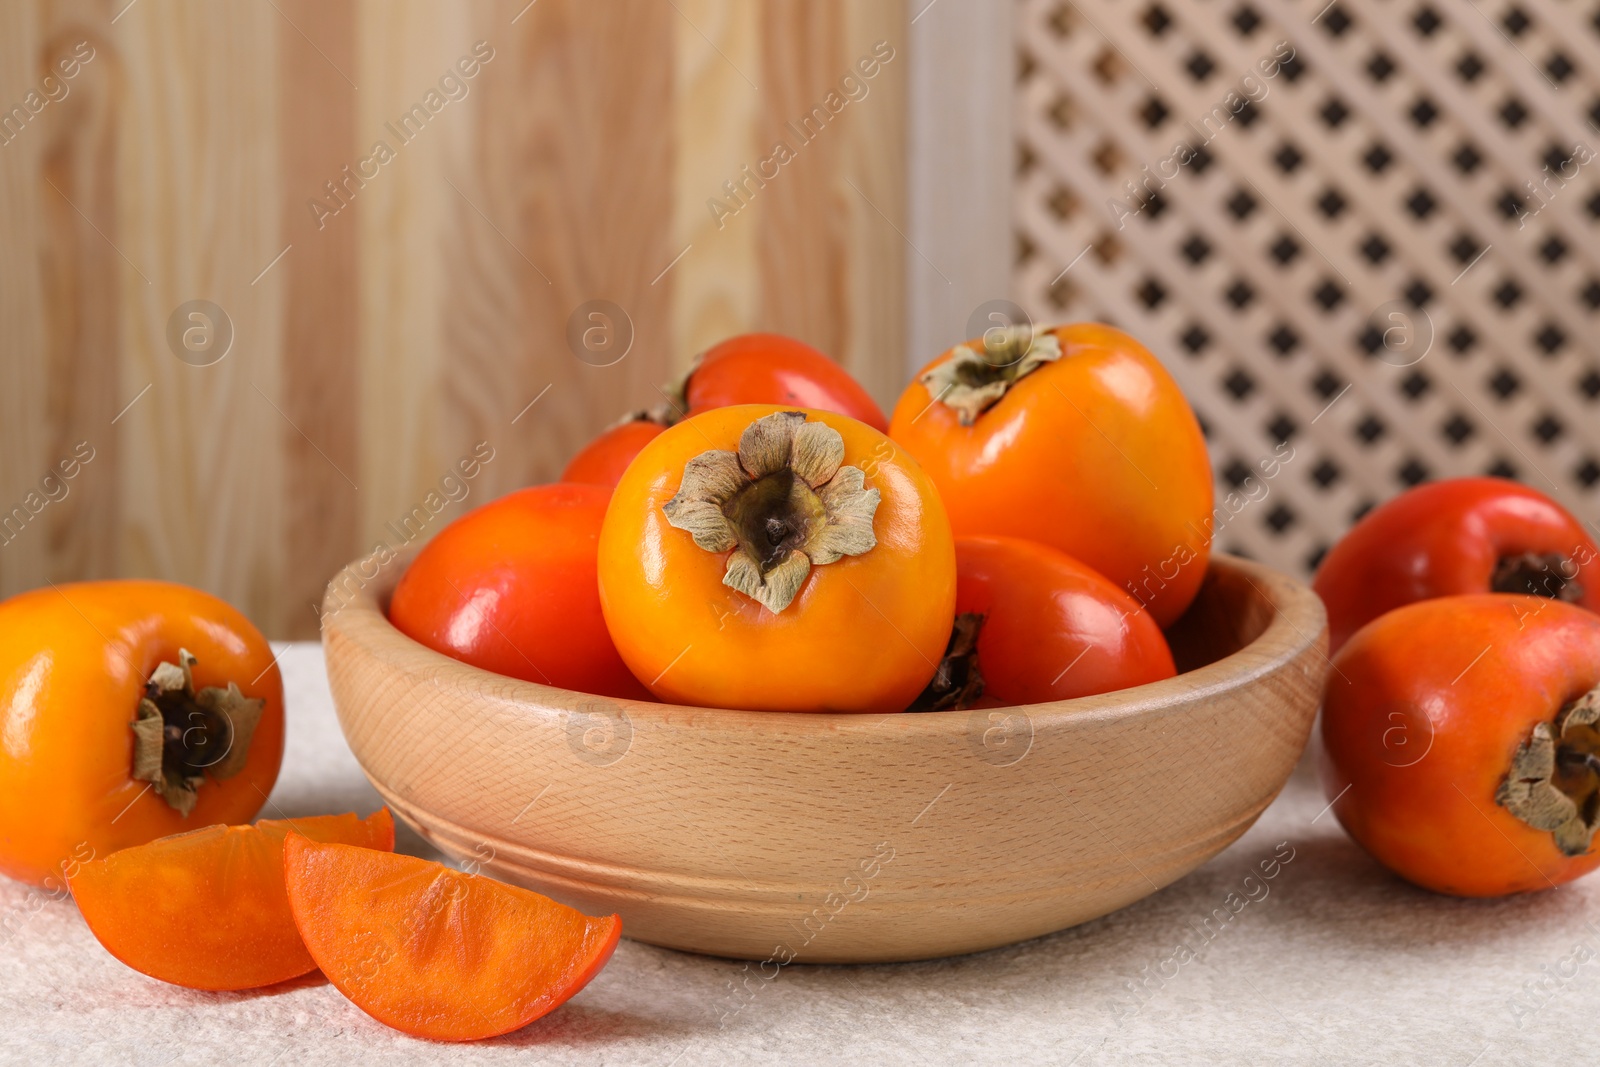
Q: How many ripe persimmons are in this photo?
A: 9